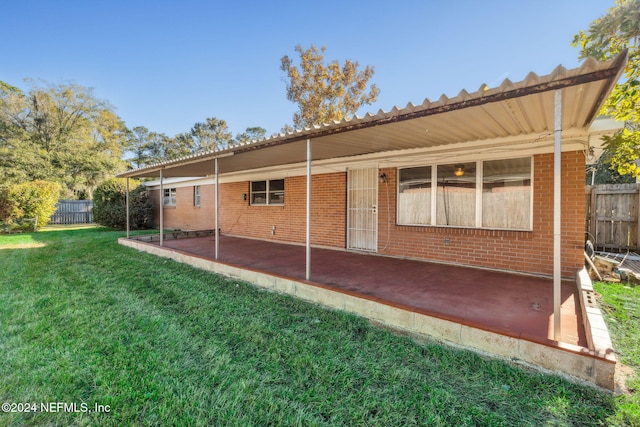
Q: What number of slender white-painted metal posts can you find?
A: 5